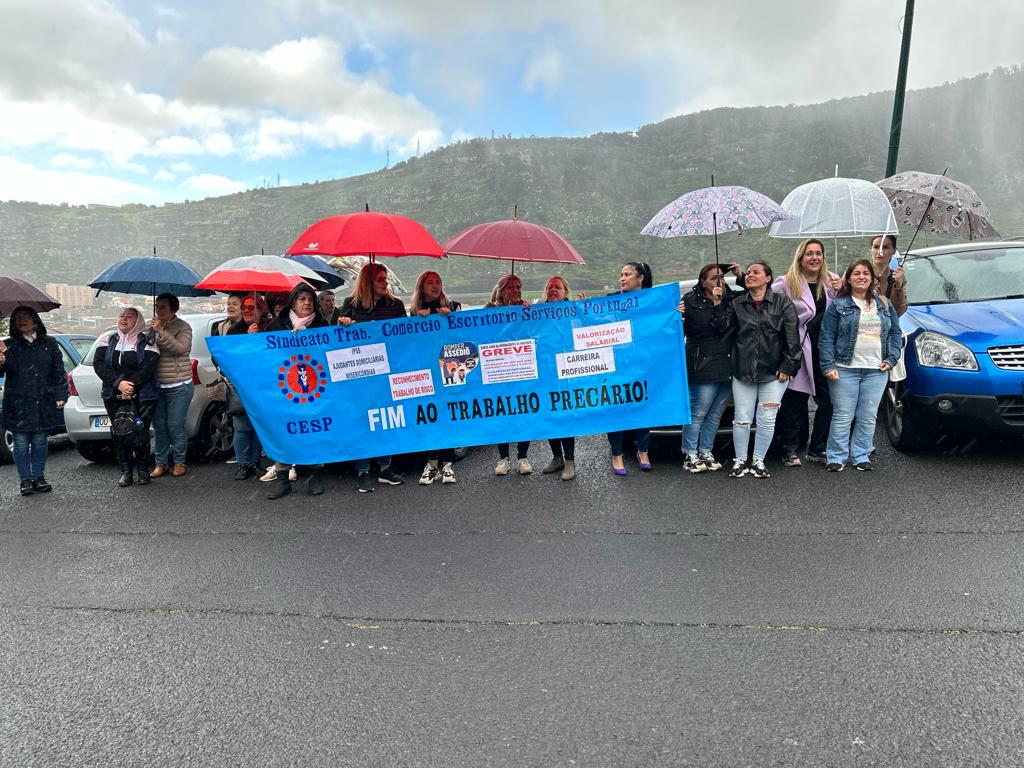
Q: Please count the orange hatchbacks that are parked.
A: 0